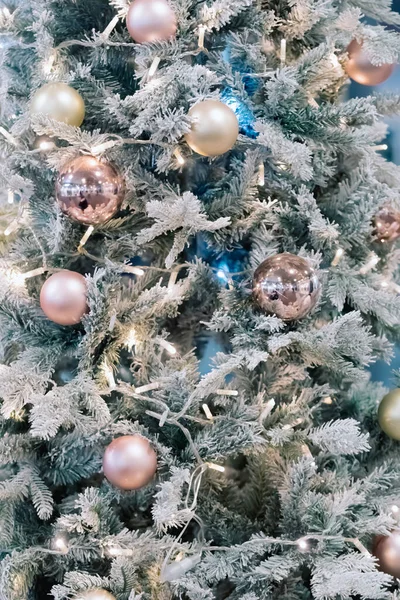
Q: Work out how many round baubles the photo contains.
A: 12